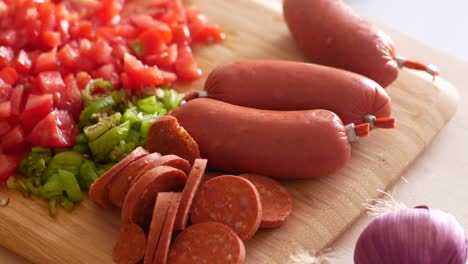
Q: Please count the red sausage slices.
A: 12